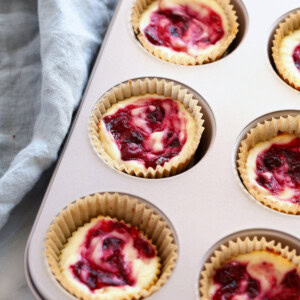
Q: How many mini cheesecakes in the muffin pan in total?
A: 6